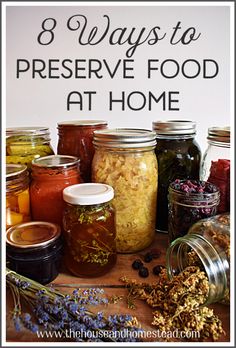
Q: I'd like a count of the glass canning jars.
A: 11